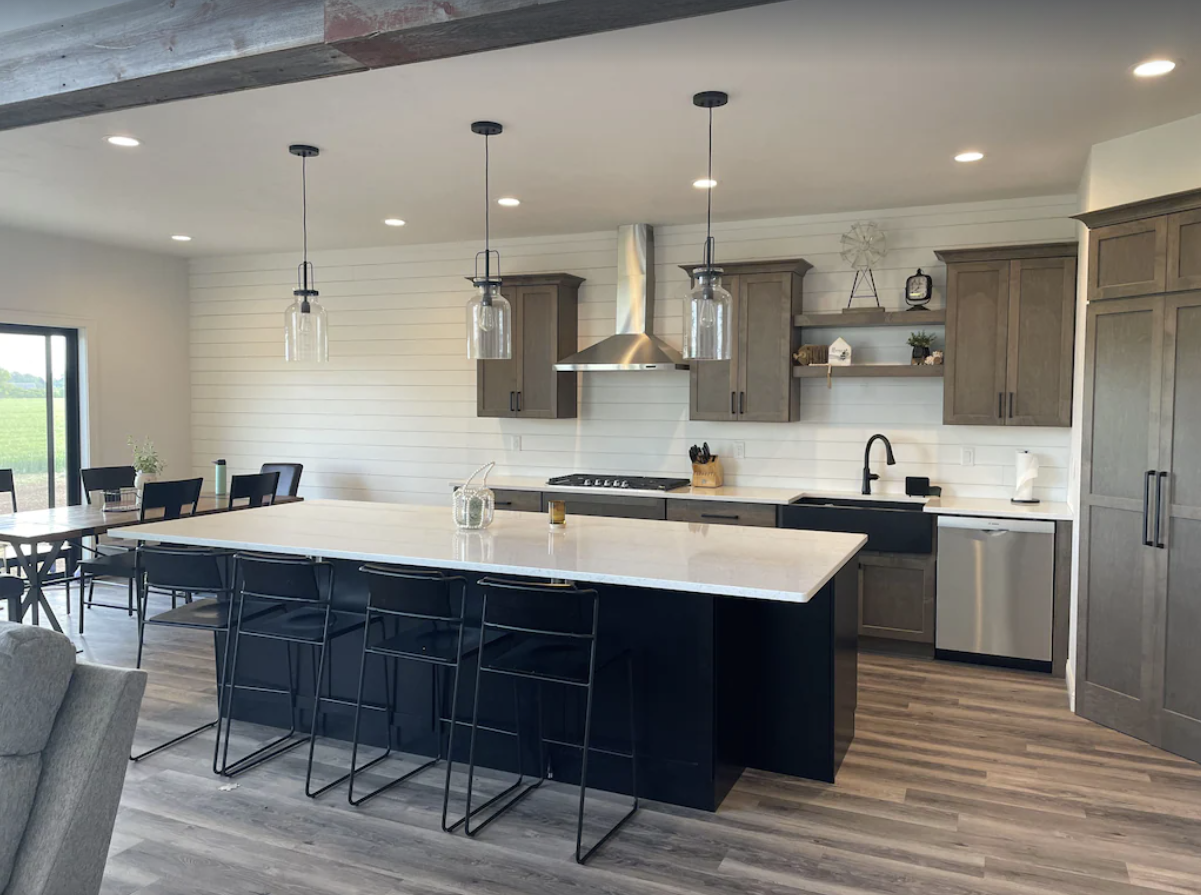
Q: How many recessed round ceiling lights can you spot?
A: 7